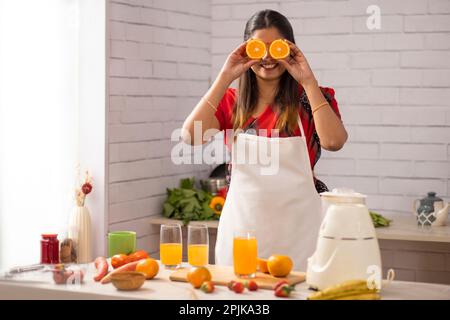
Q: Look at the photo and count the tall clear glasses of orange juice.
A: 3